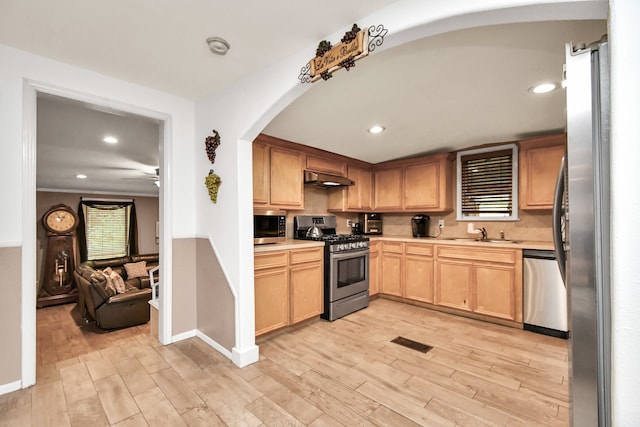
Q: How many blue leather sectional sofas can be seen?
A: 0